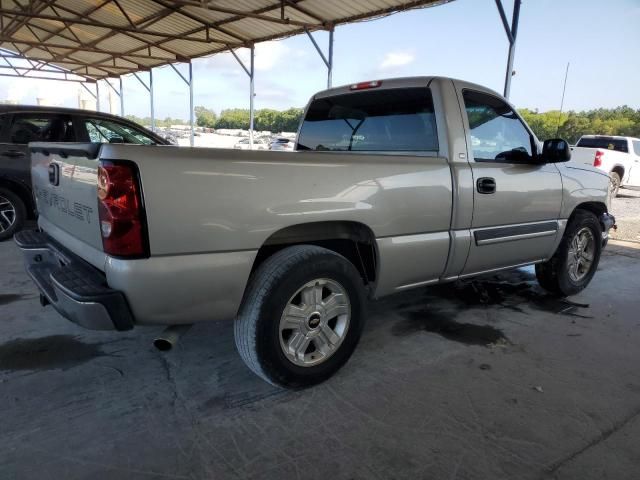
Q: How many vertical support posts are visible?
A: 7